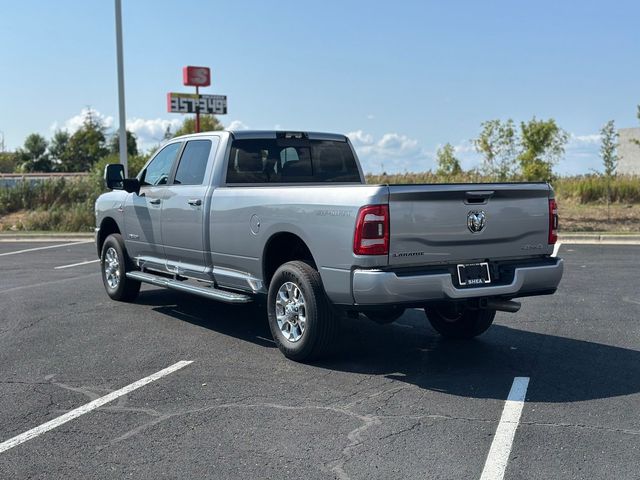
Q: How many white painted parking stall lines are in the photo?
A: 5